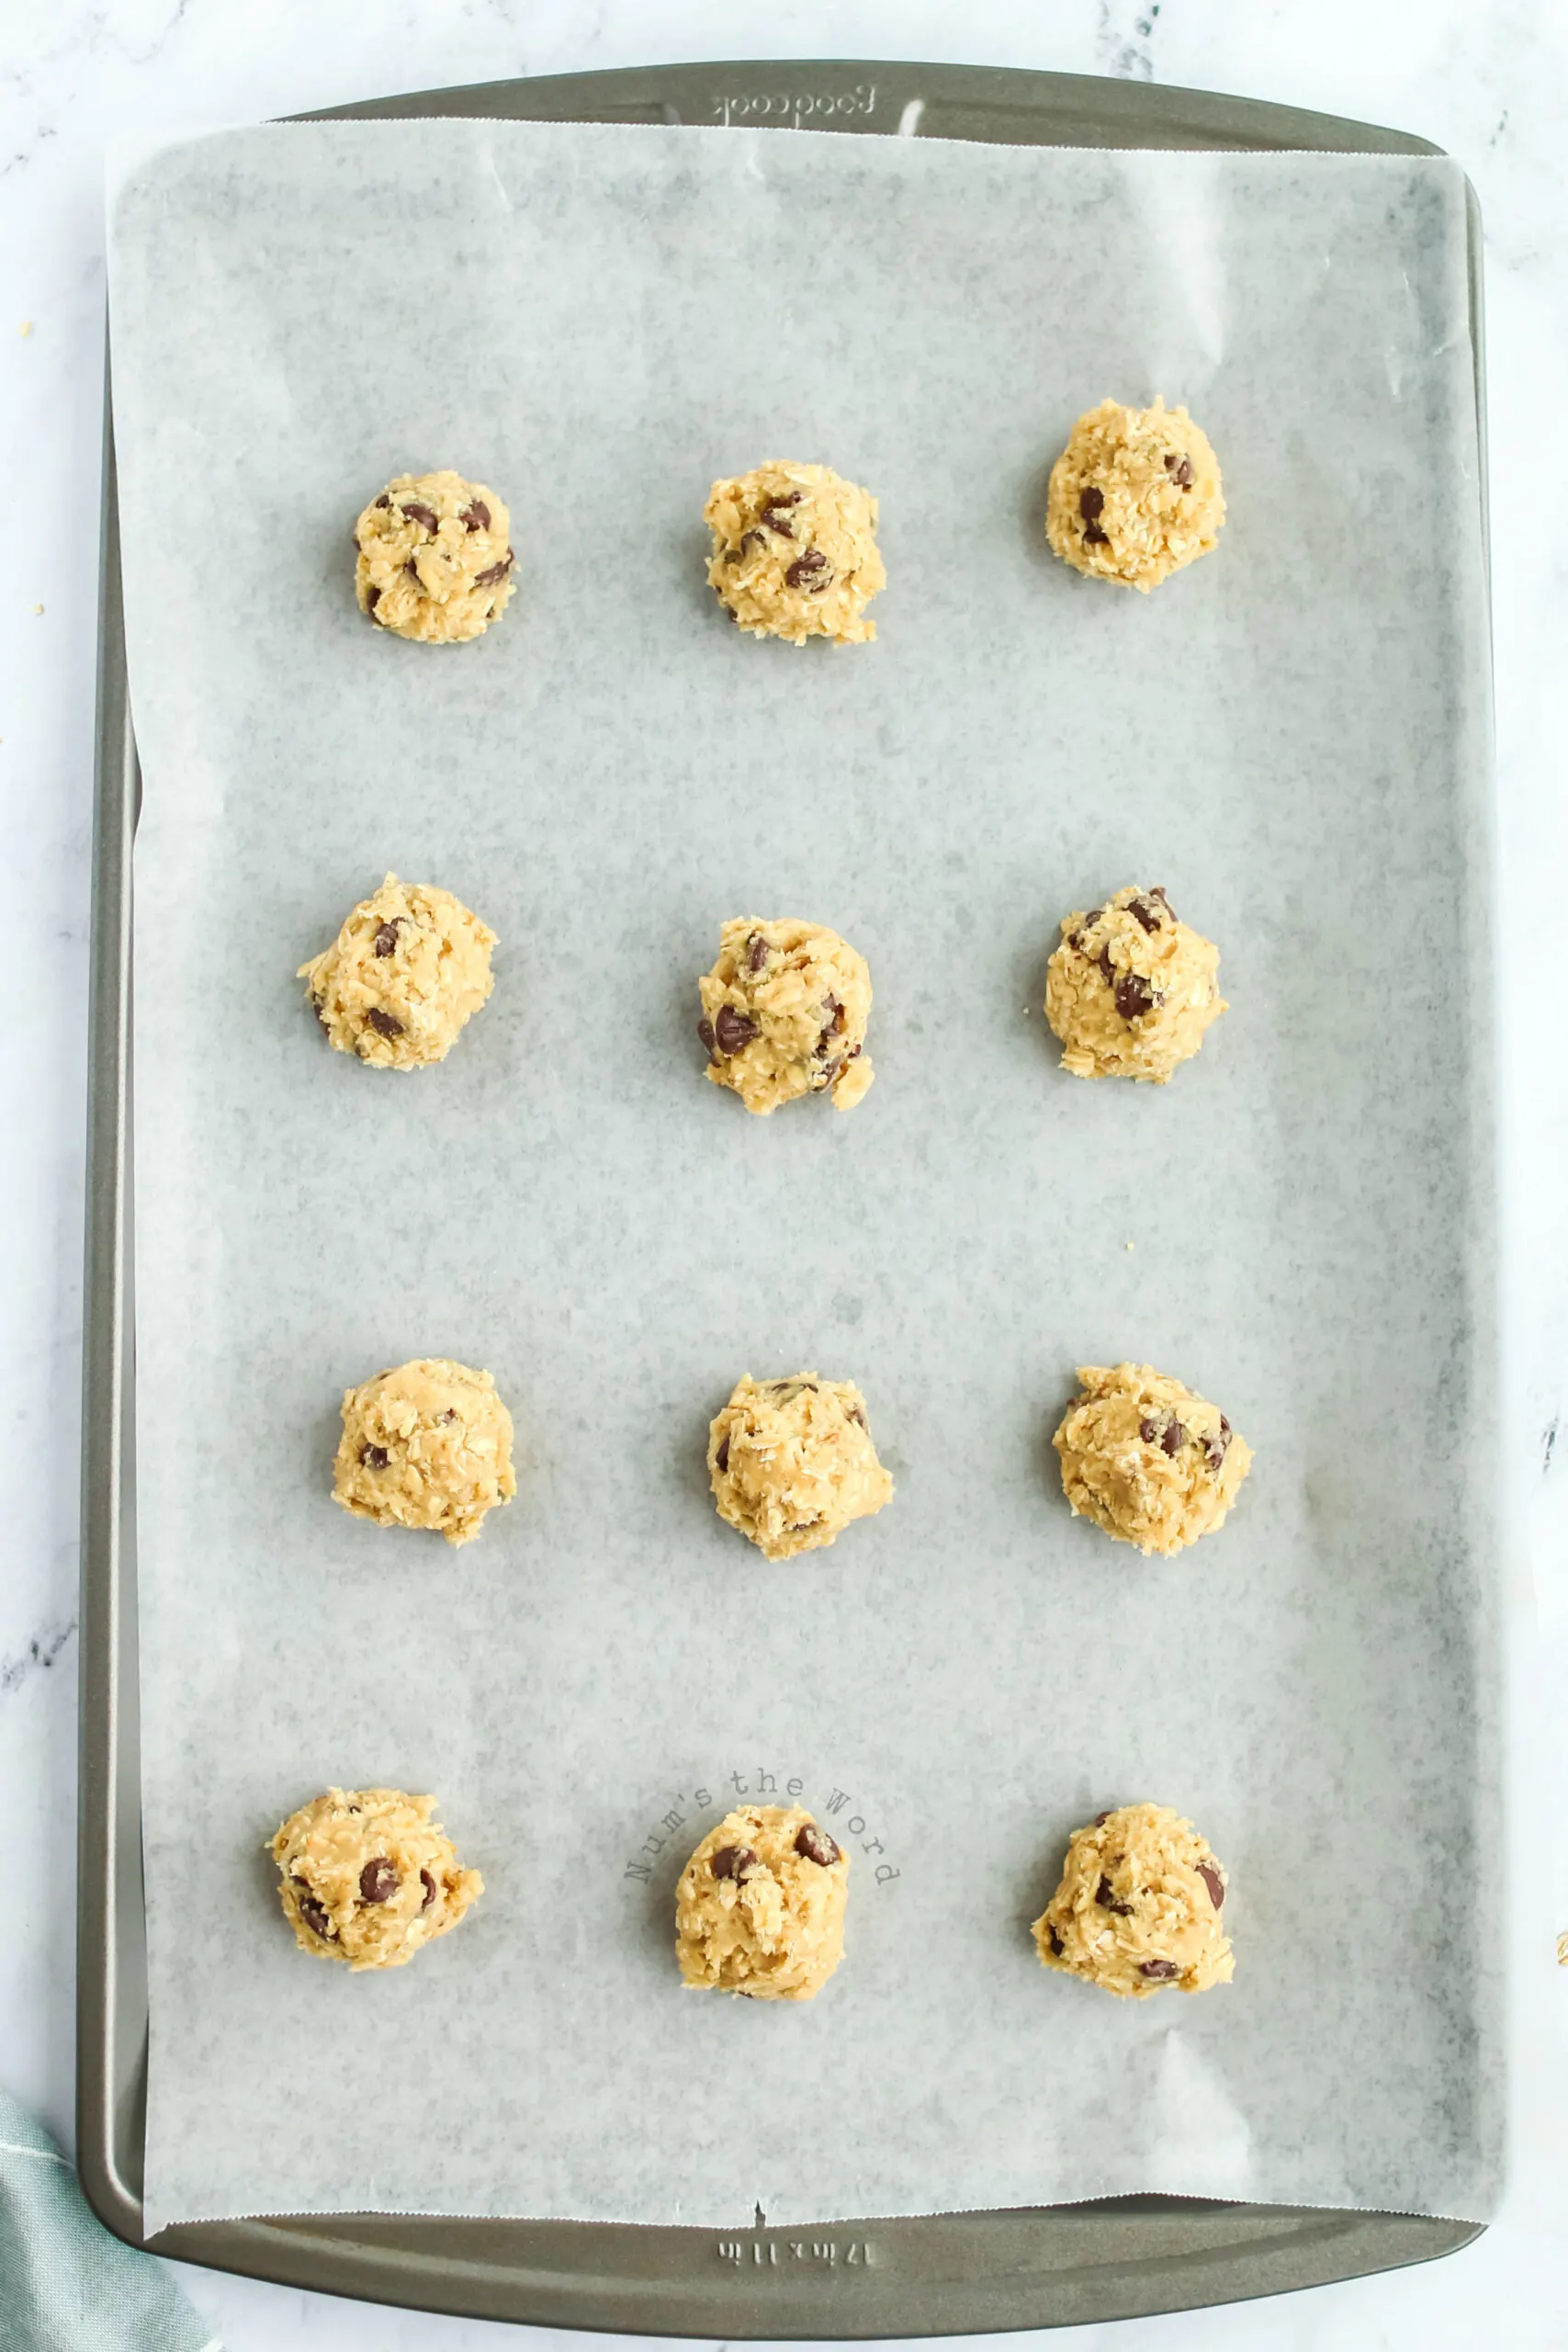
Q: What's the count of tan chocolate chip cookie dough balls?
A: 12